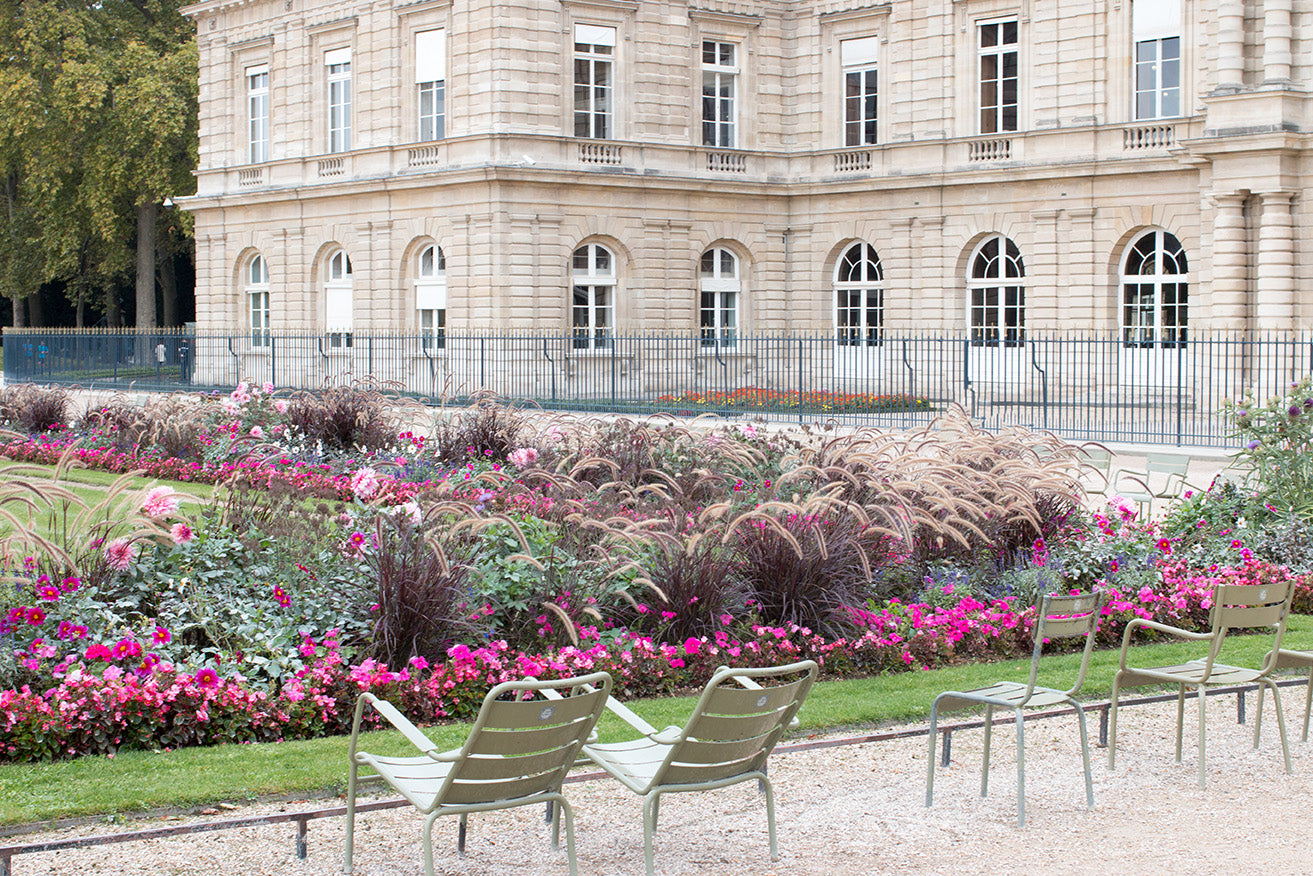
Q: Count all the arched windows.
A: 8